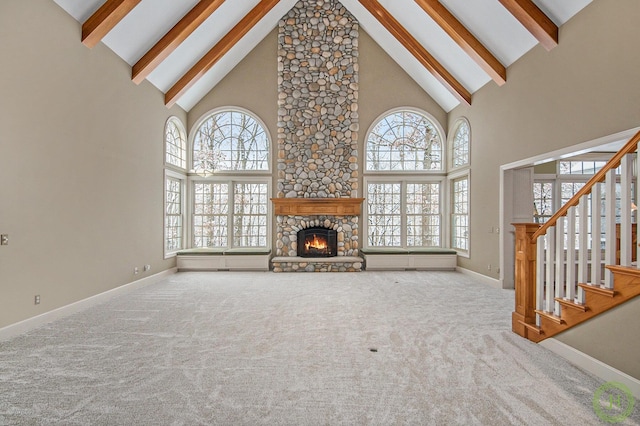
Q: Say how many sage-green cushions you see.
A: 4